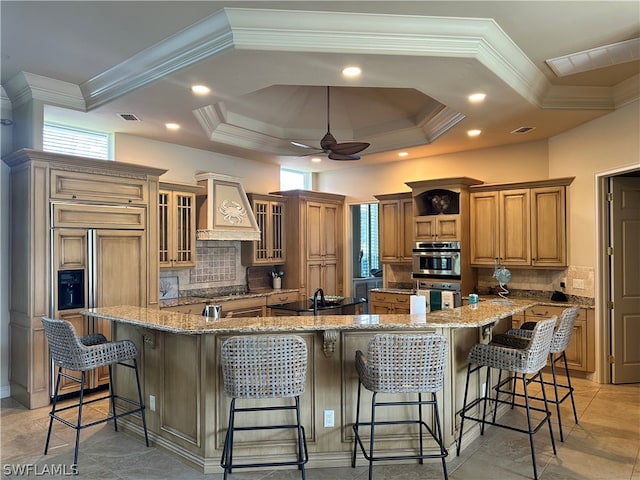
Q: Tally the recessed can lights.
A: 7